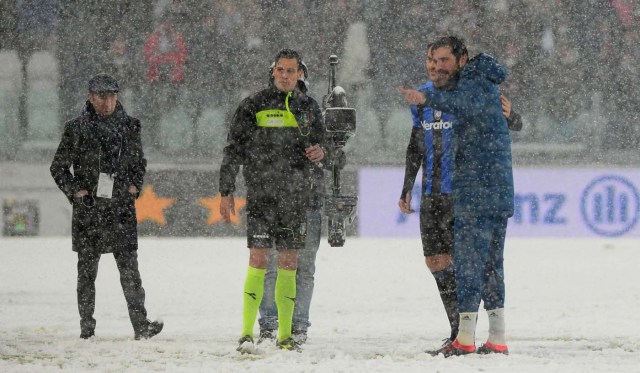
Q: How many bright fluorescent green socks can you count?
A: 2